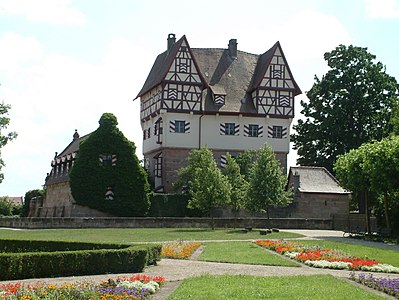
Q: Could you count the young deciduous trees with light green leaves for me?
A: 3